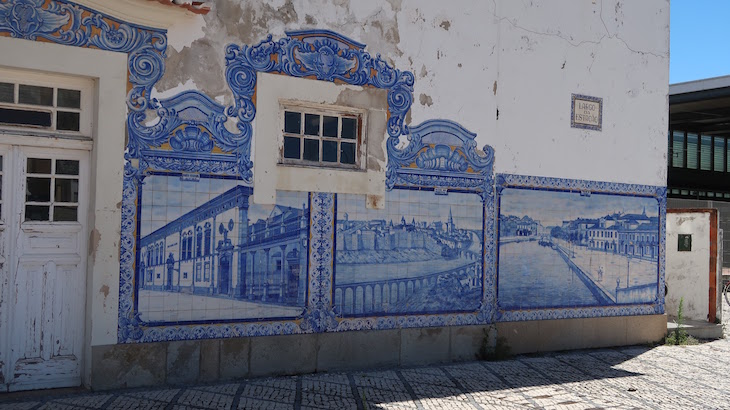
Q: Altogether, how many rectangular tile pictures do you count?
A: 3